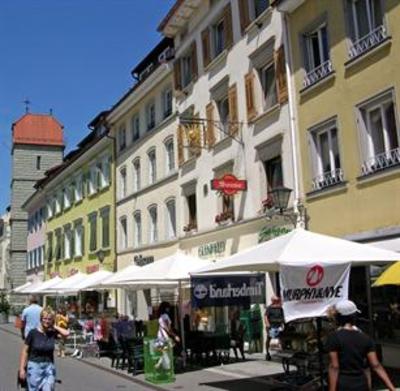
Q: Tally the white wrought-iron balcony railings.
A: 4